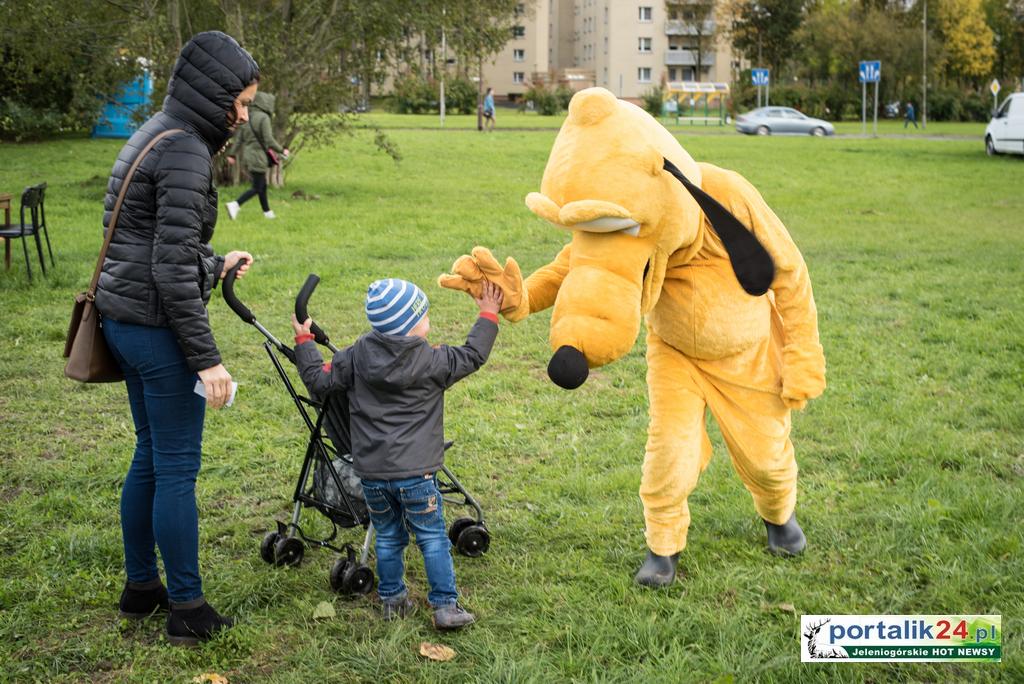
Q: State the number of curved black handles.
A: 2